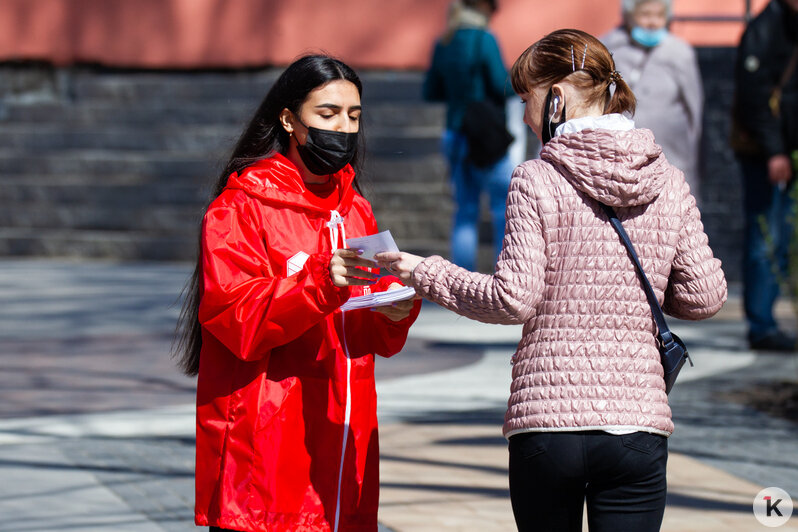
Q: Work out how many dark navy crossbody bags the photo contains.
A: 1